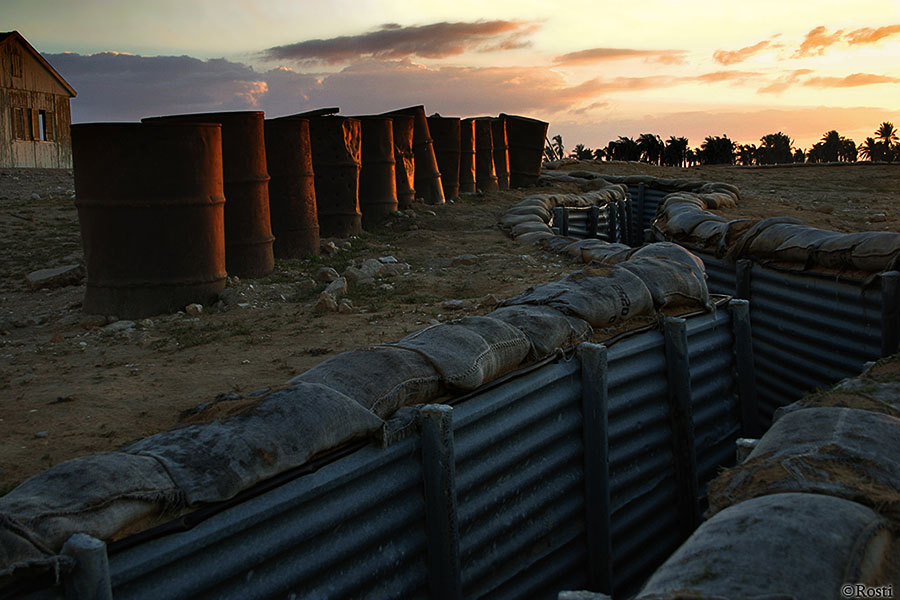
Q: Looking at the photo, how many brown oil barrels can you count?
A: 12